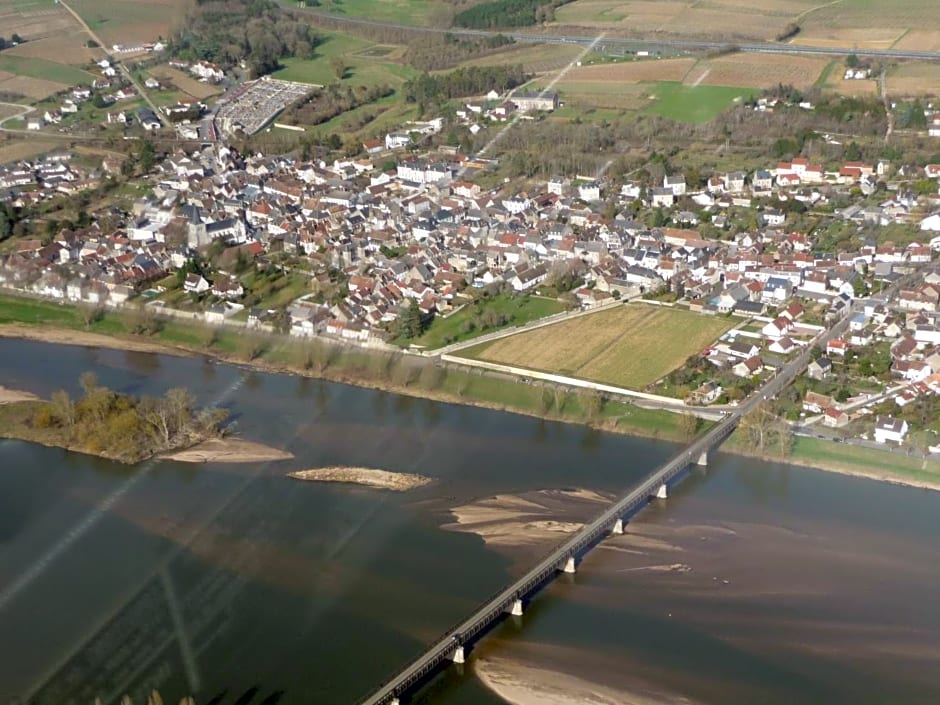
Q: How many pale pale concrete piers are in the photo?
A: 7